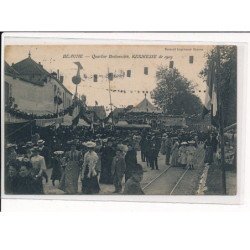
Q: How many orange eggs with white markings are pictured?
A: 0